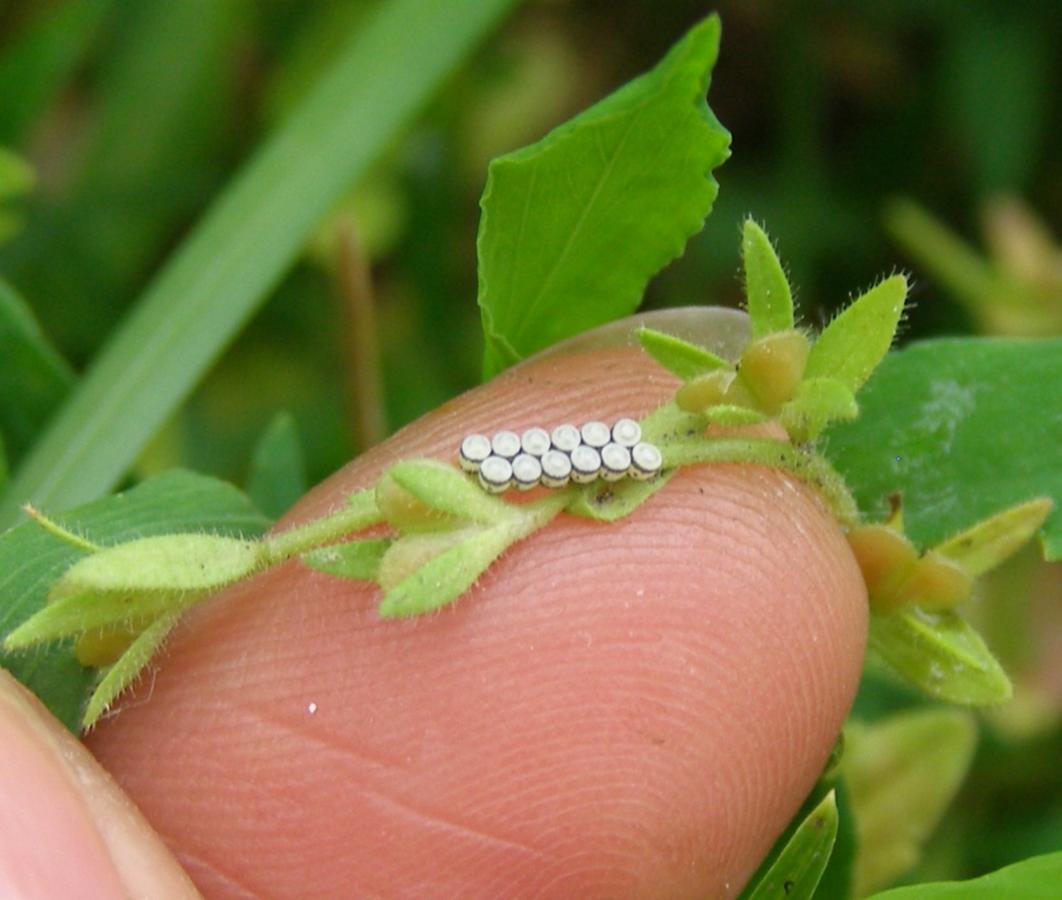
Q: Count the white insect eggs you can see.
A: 12